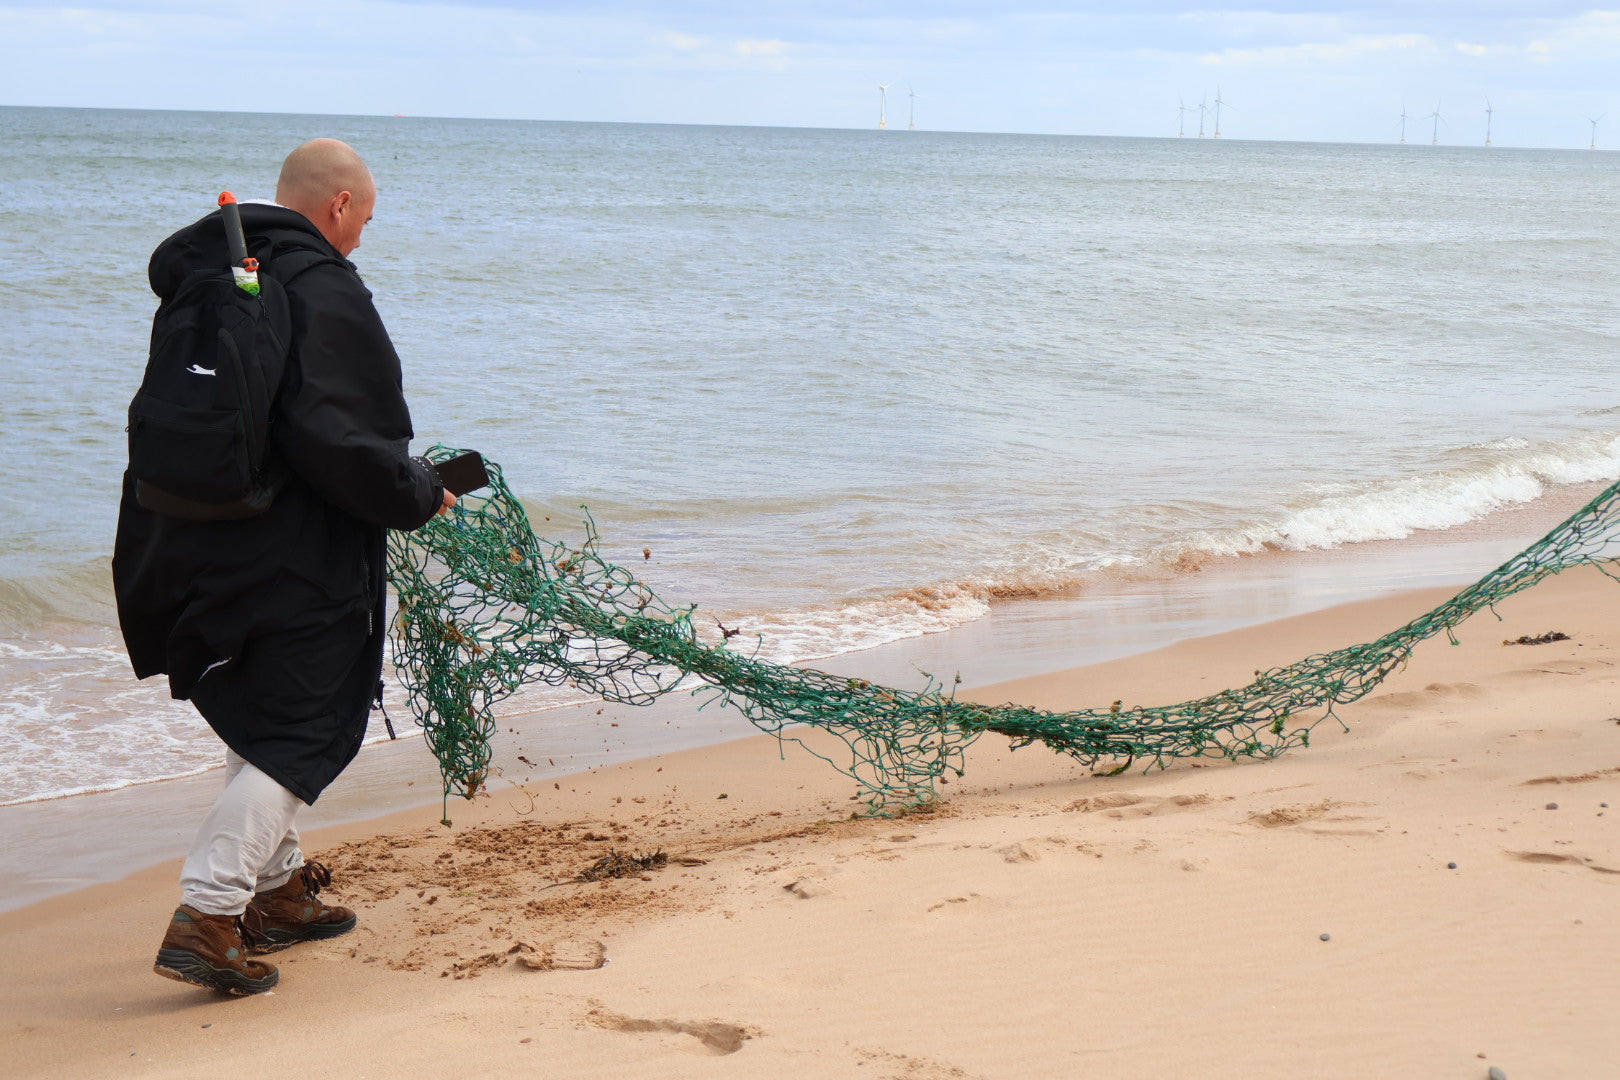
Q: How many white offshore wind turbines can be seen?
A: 9